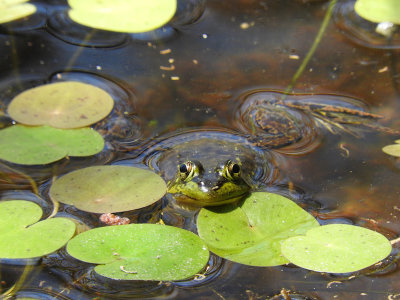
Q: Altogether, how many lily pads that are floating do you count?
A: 11